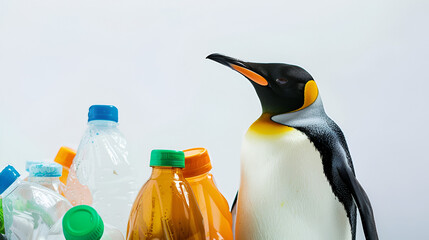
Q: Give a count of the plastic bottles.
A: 7